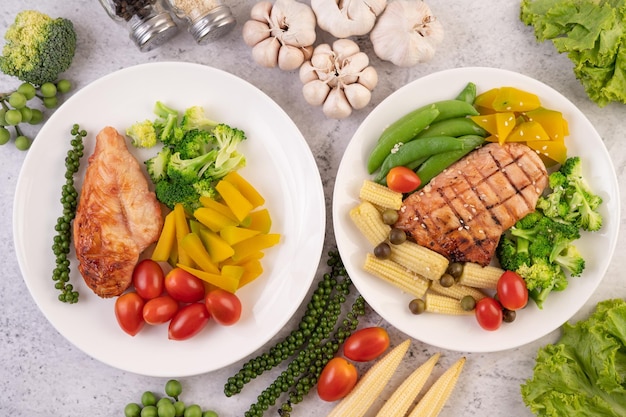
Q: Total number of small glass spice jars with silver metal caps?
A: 2